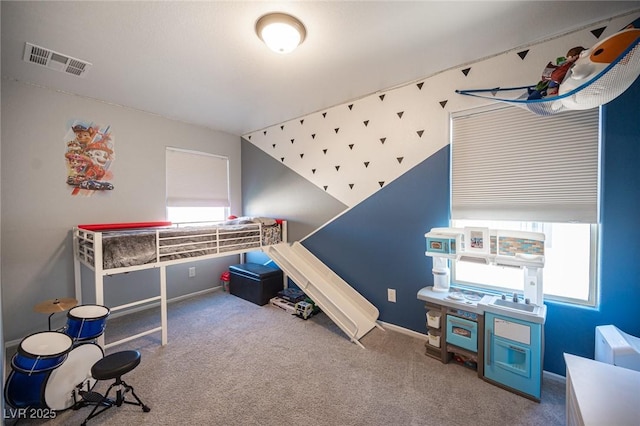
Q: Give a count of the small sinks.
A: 1